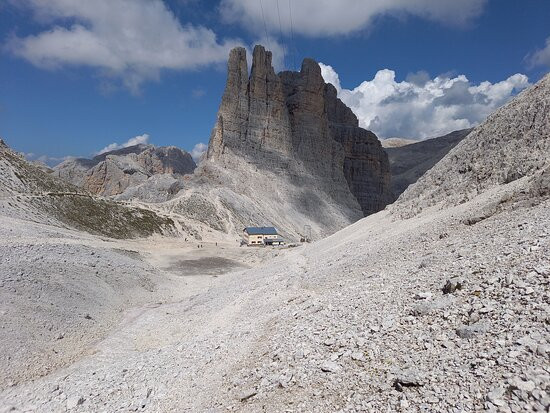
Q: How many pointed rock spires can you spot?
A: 3